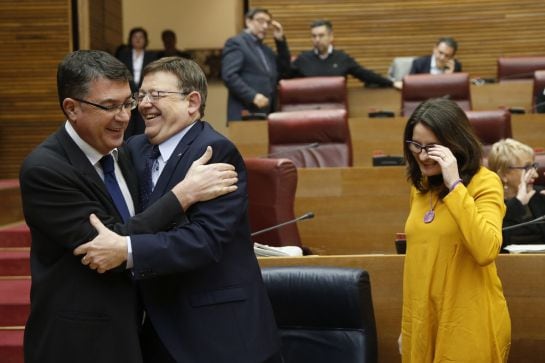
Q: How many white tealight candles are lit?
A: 0